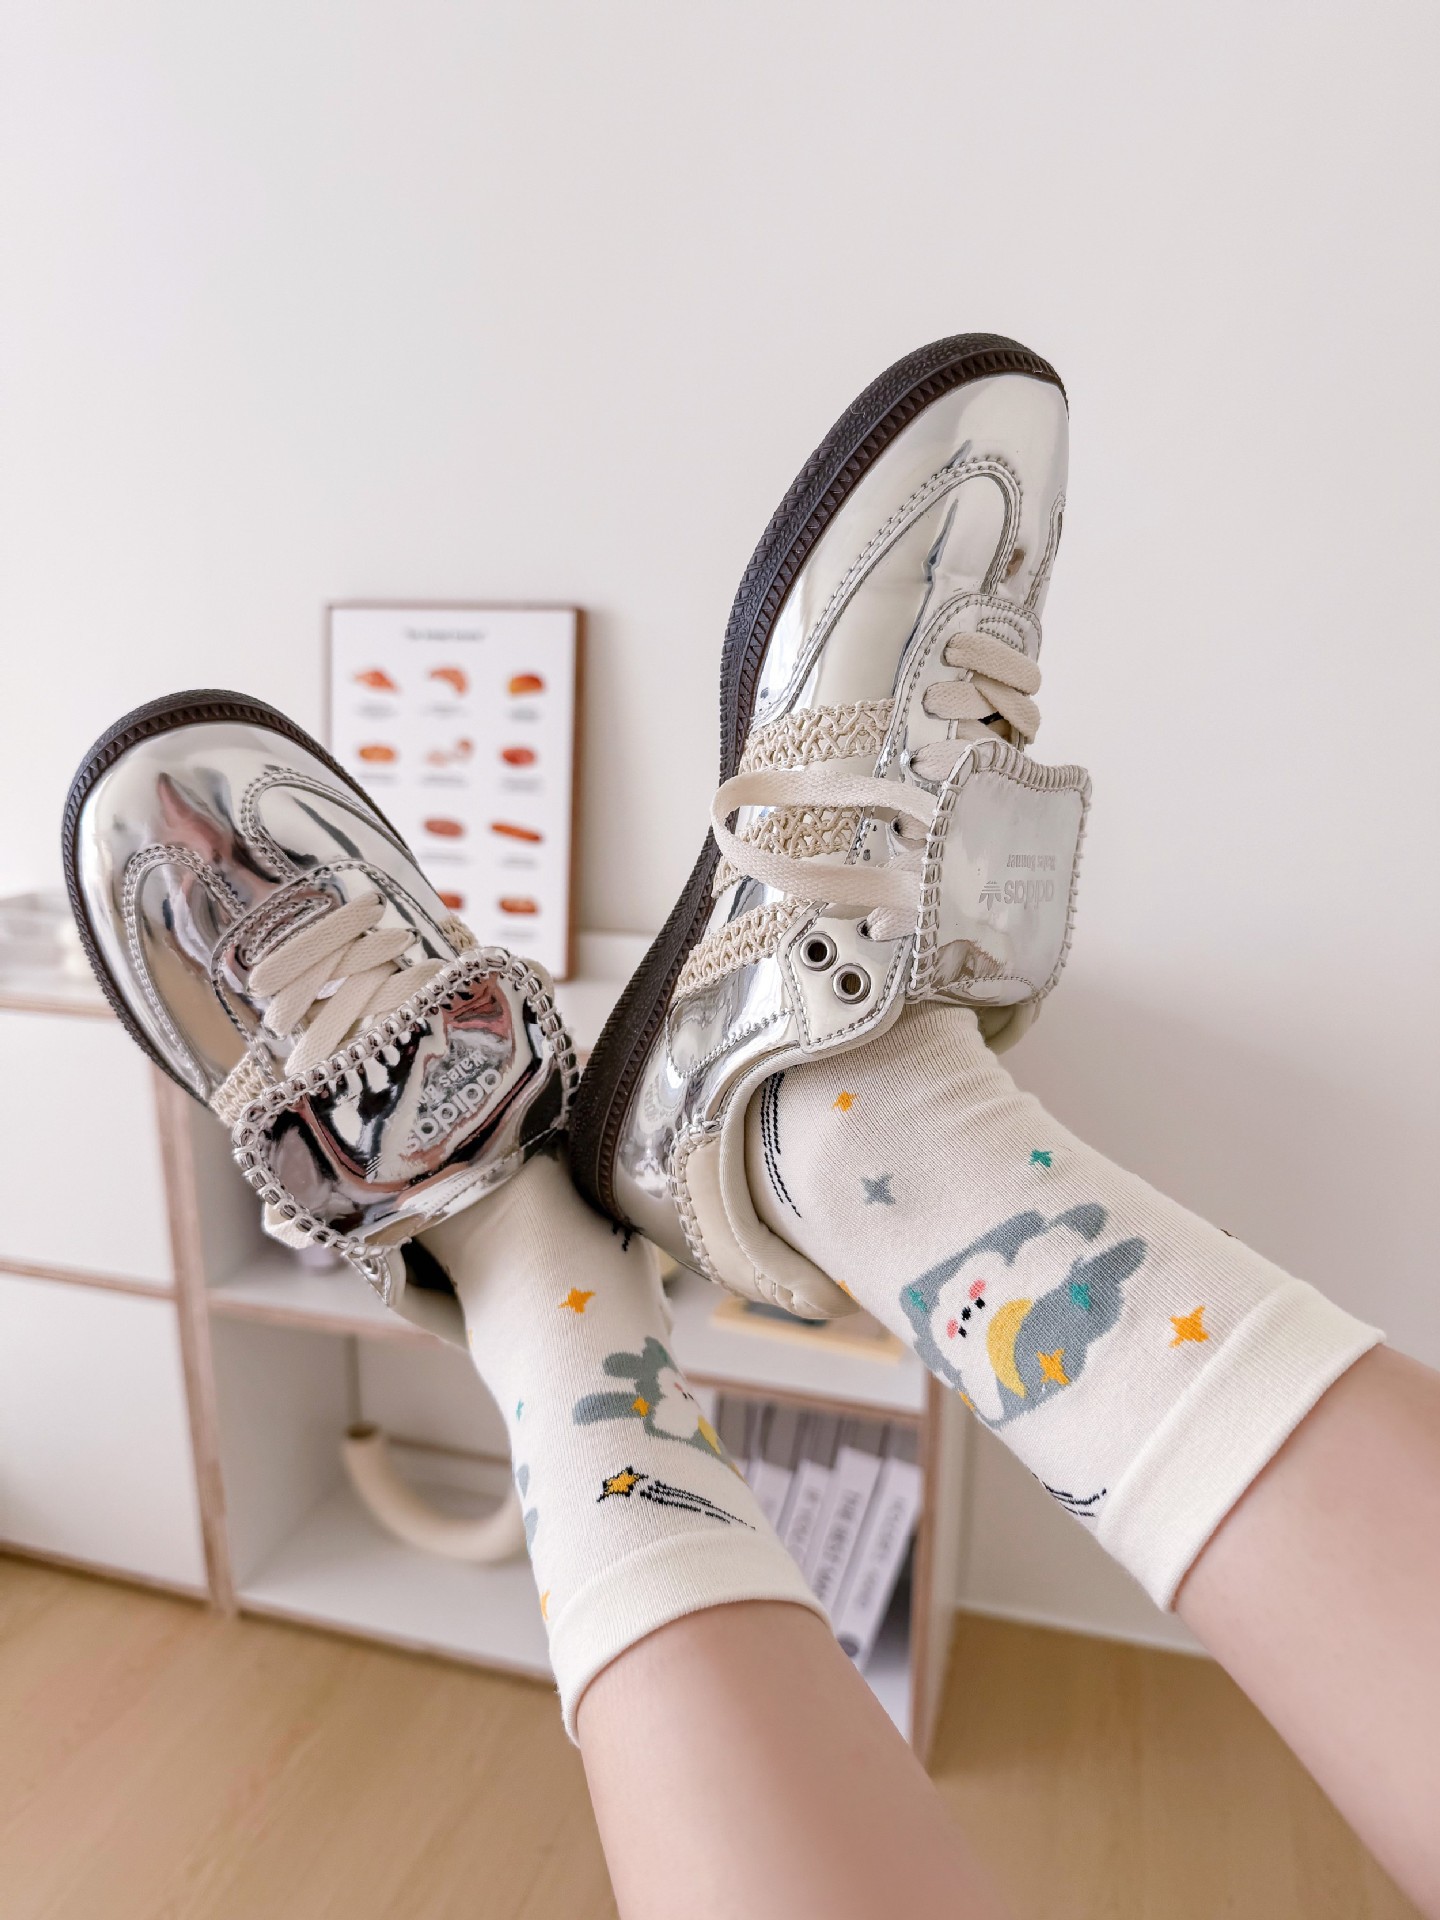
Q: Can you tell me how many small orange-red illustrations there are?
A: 10